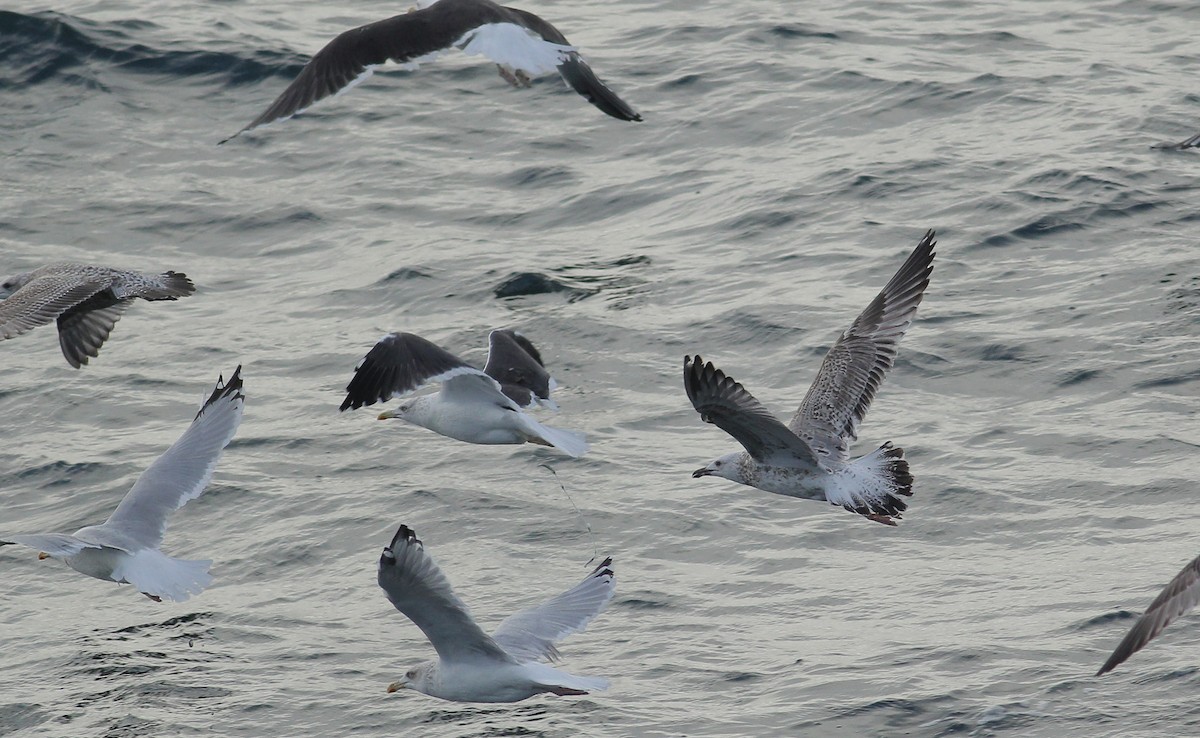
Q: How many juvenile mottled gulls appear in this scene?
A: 2